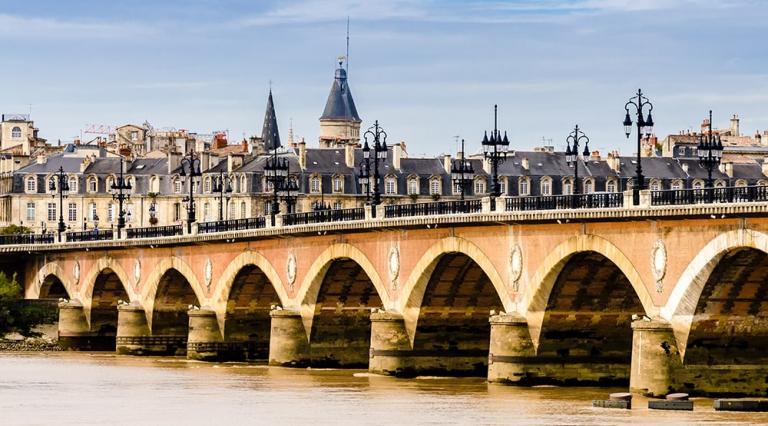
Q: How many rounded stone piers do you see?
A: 7